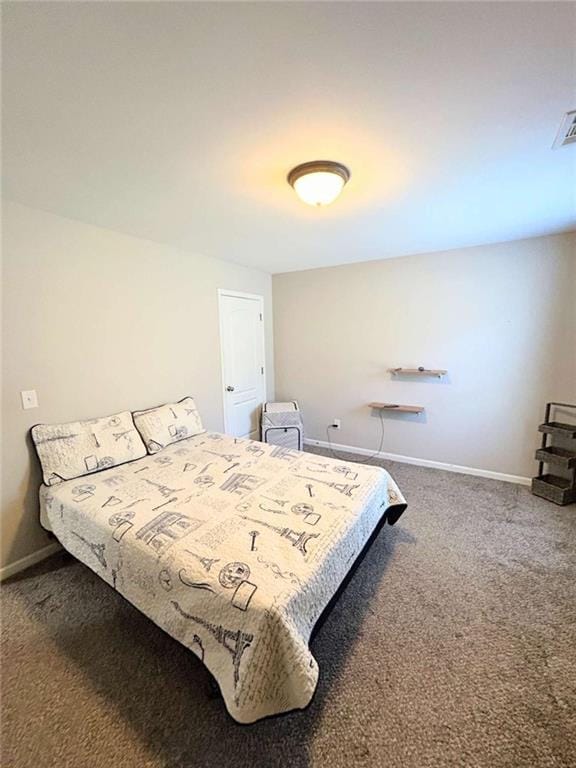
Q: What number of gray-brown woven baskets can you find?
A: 3